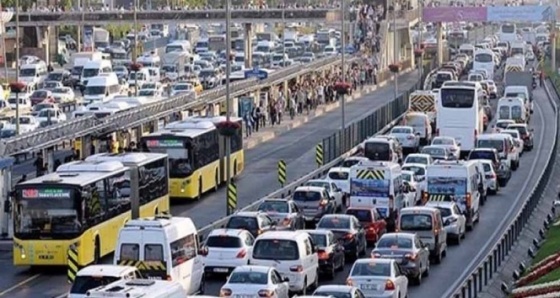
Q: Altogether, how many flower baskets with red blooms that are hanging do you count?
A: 6